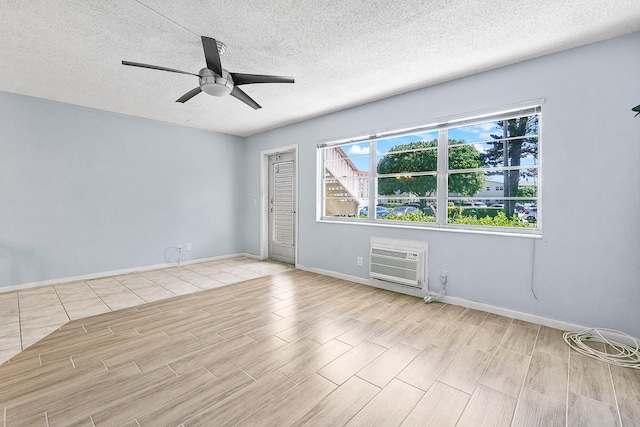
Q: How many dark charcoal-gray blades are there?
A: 5